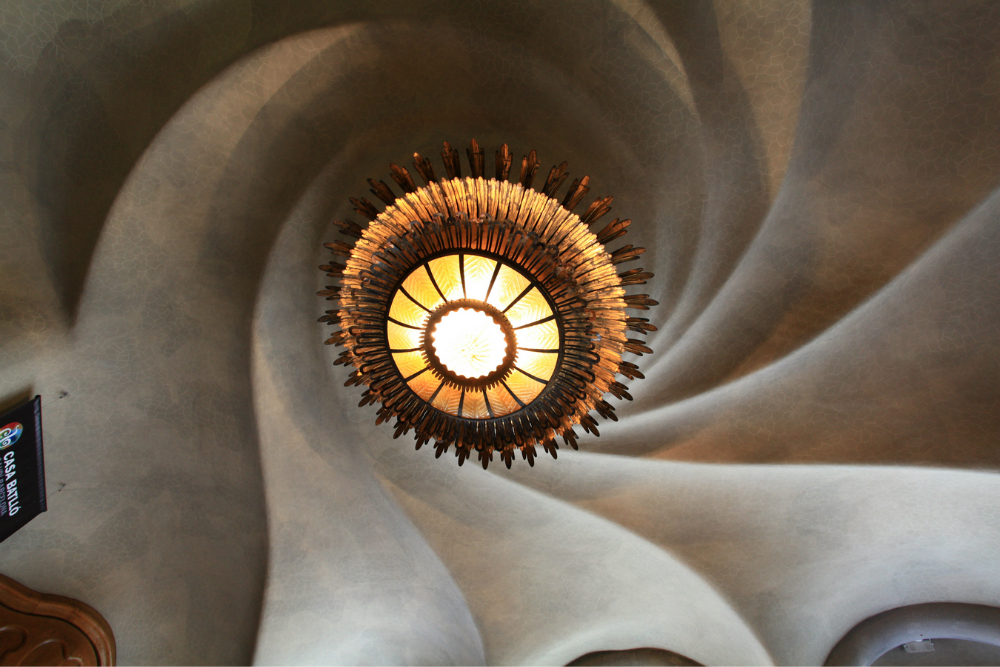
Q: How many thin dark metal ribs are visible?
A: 15